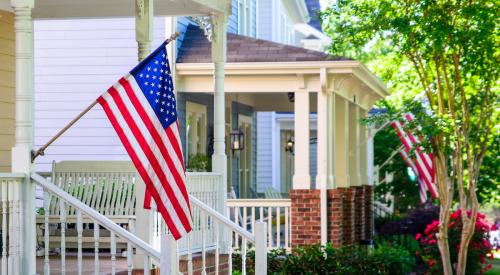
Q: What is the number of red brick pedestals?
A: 4